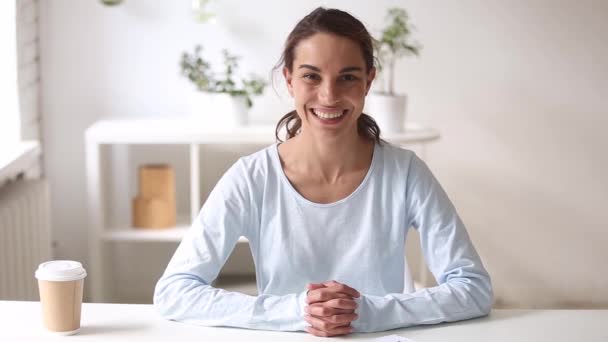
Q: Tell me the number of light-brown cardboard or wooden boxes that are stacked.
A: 2